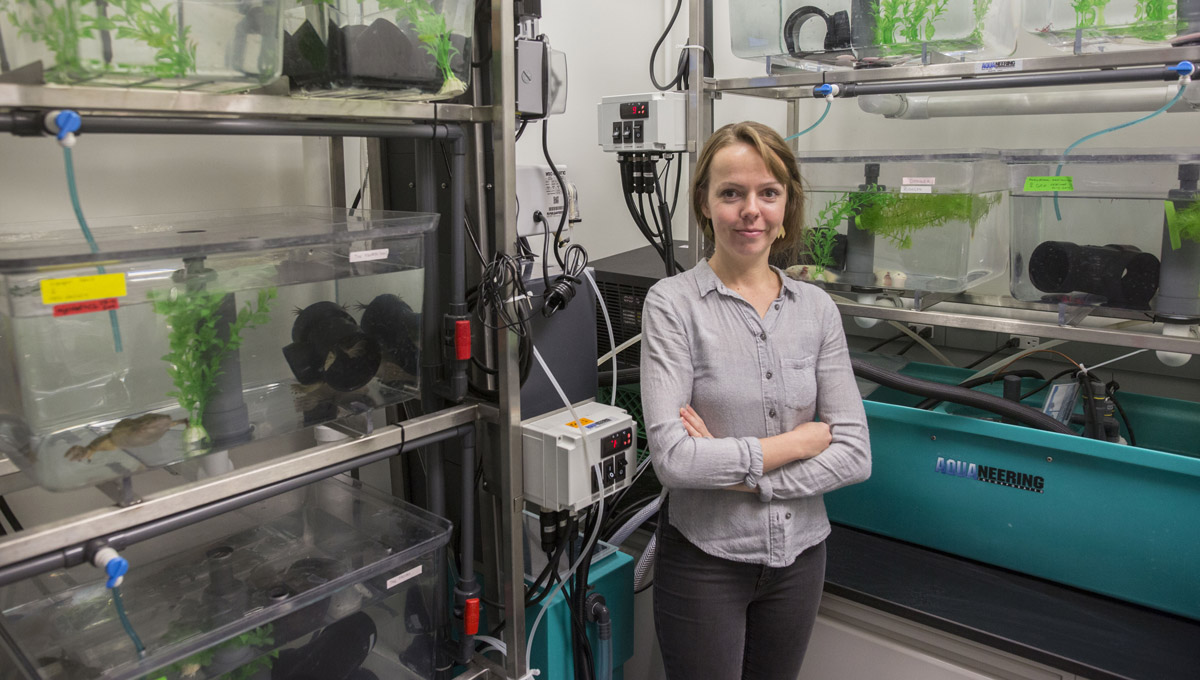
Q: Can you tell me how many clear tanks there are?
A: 8